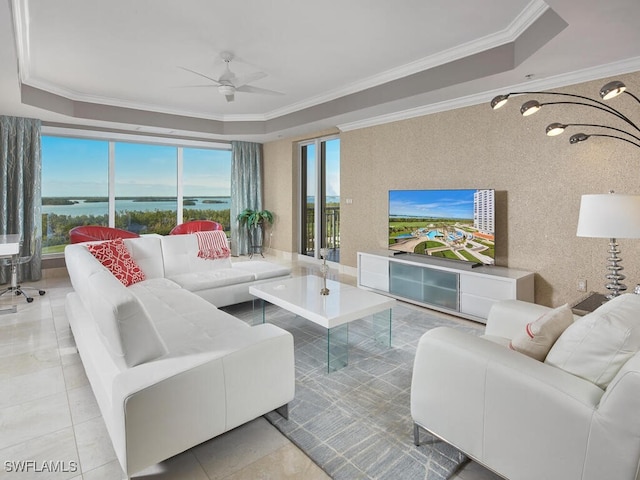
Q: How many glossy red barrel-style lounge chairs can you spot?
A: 2